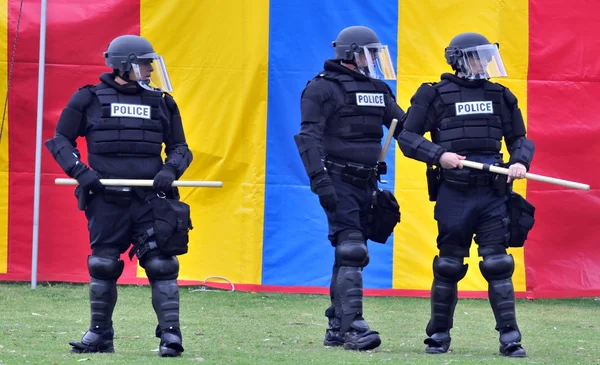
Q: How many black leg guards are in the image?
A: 6